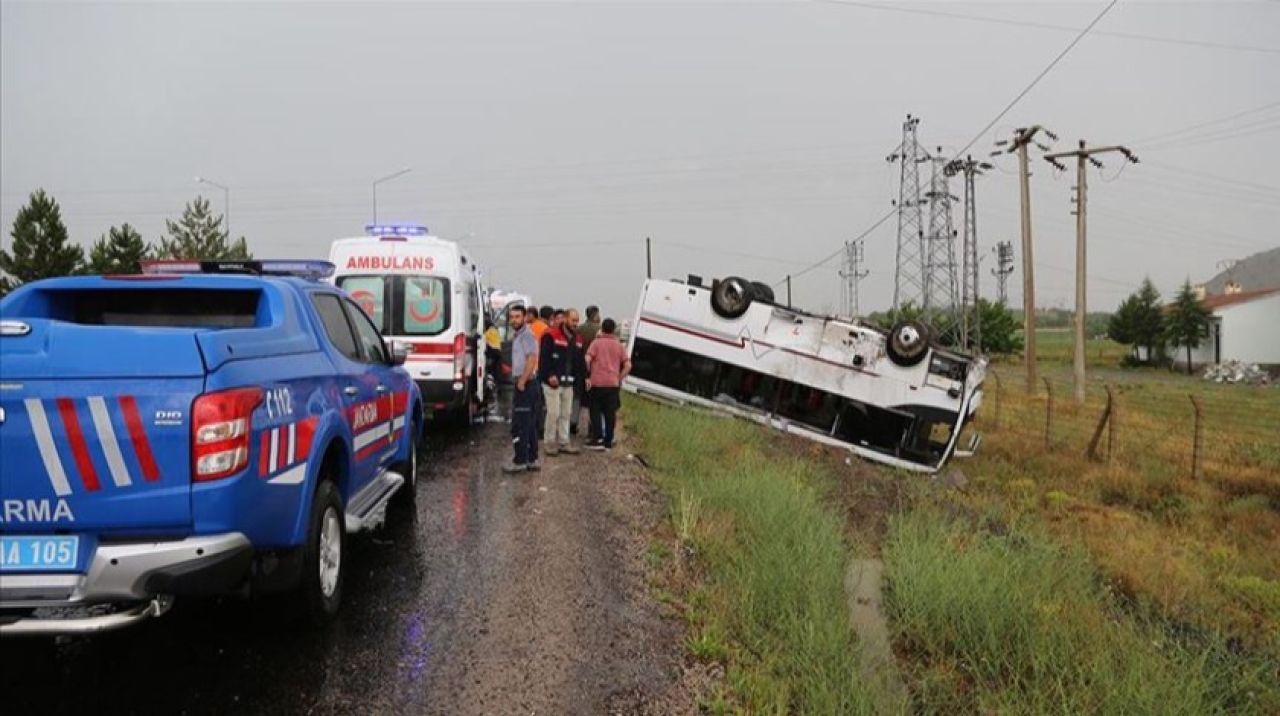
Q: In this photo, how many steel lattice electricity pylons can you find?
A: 5